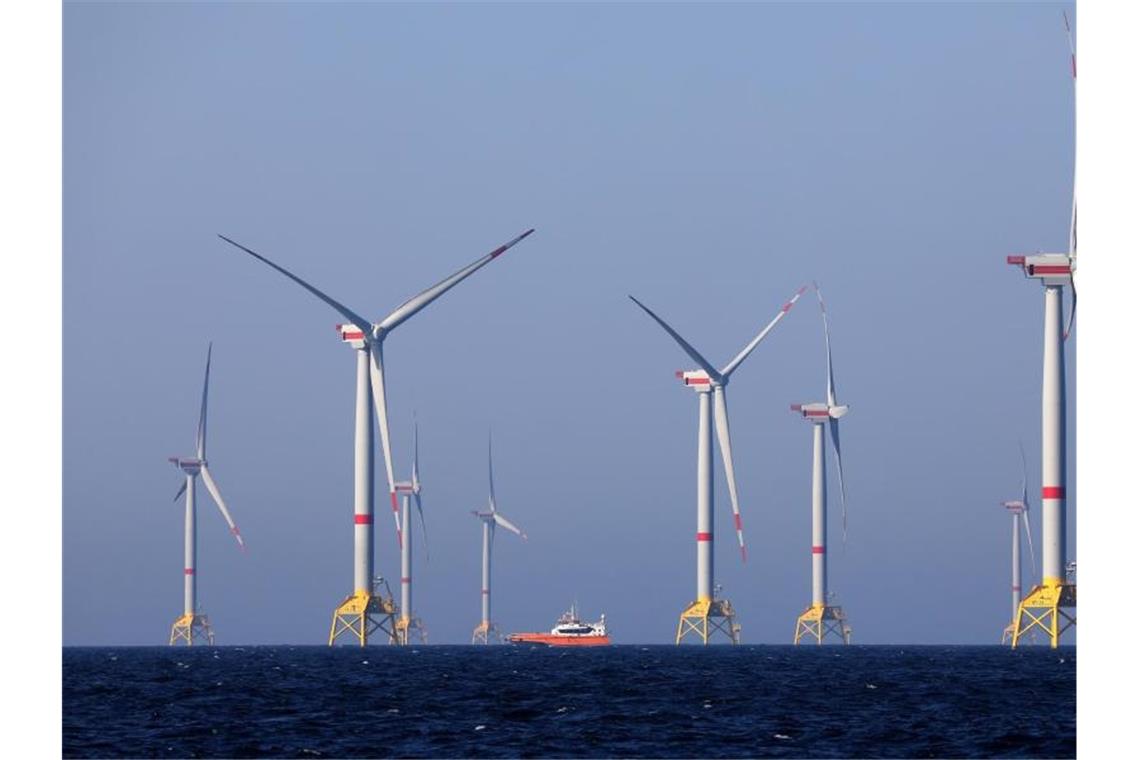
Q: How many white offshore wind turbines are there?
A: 8